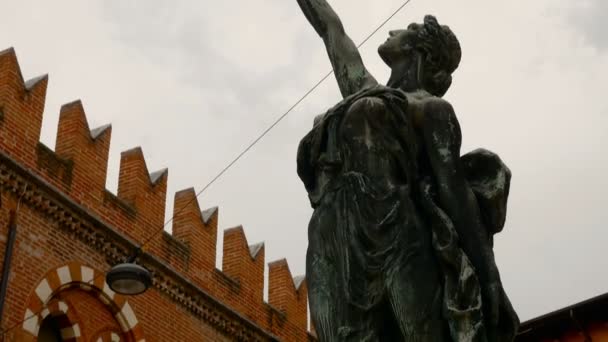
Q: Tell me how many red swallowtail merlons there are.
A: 6